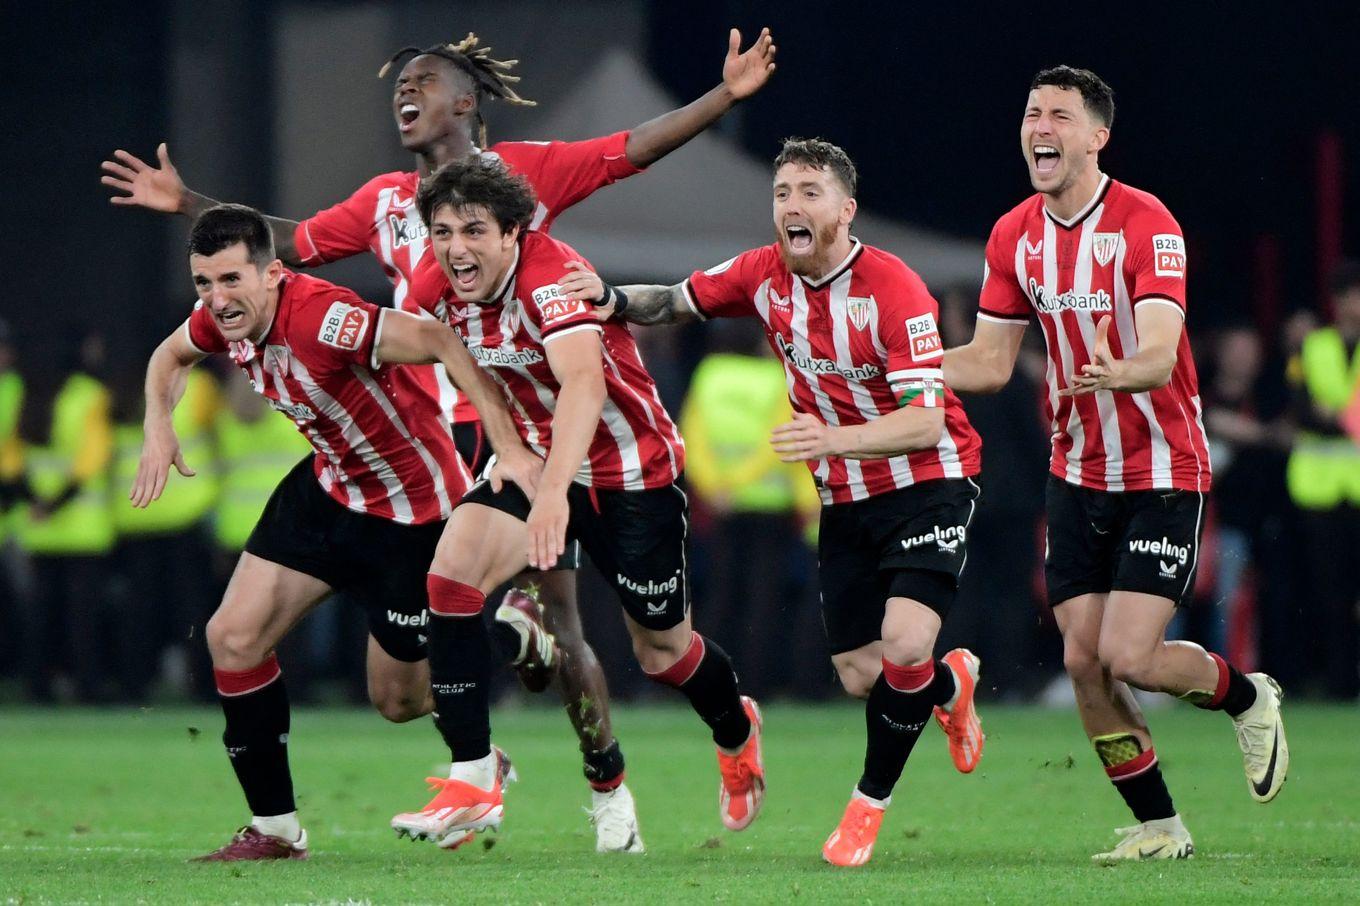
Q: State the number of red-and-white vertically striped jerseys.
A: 5